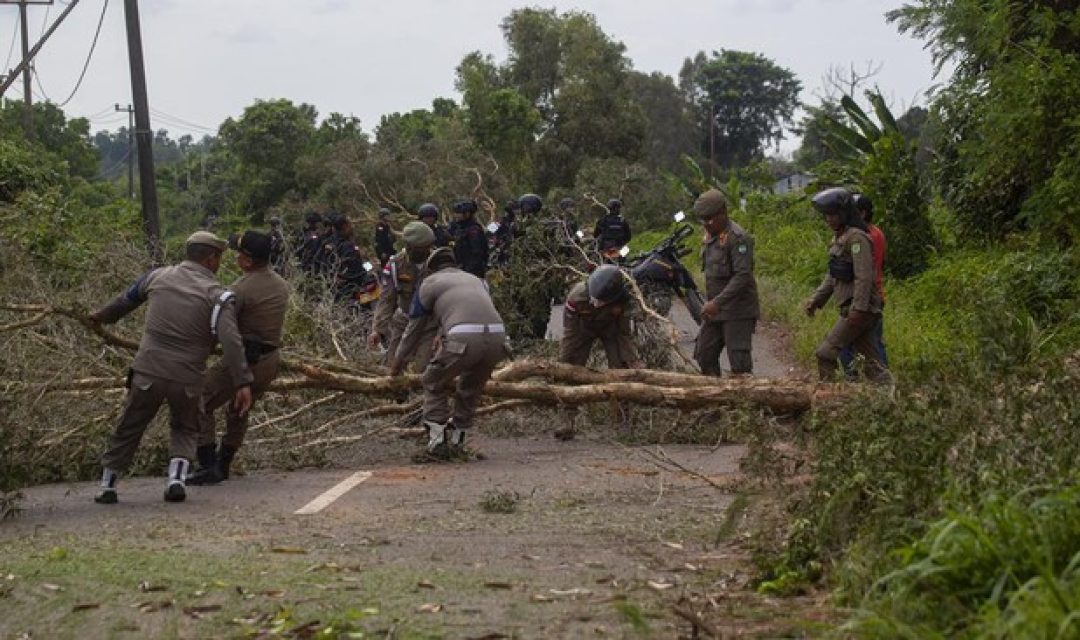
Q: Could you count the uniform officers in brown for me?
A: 7